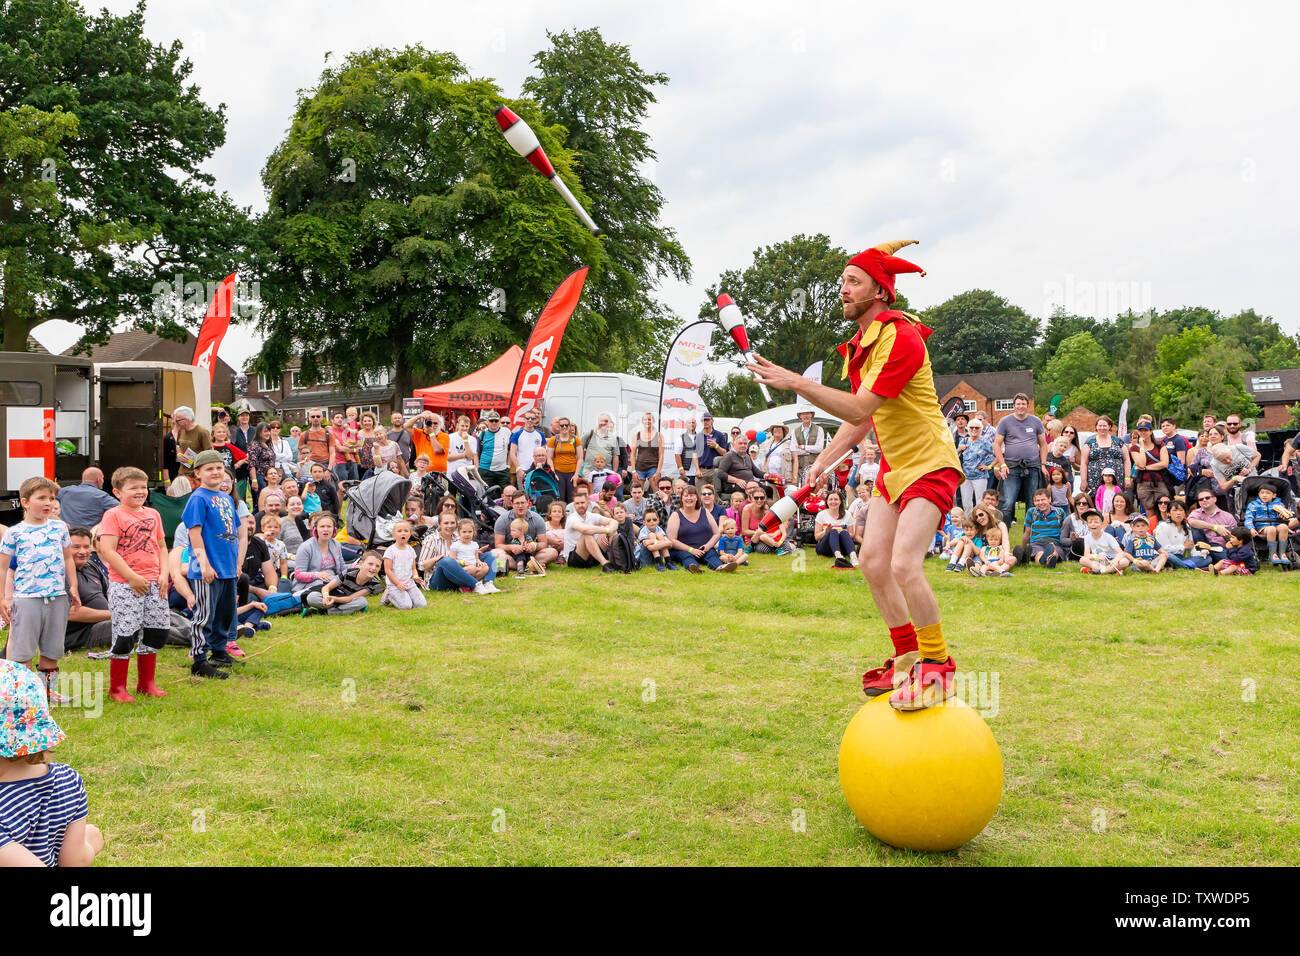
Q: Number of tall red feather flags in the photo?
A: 2